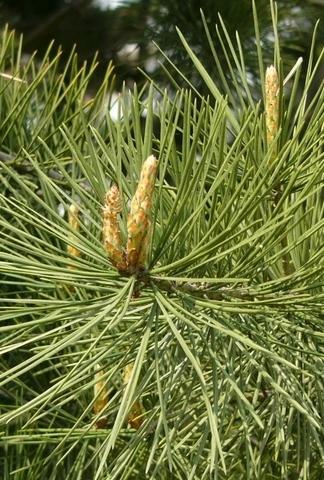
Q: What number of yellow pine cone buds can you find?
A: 6